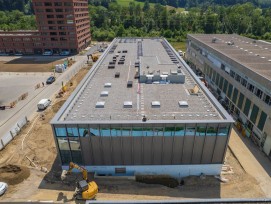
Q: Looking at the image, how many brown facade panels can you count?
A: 14